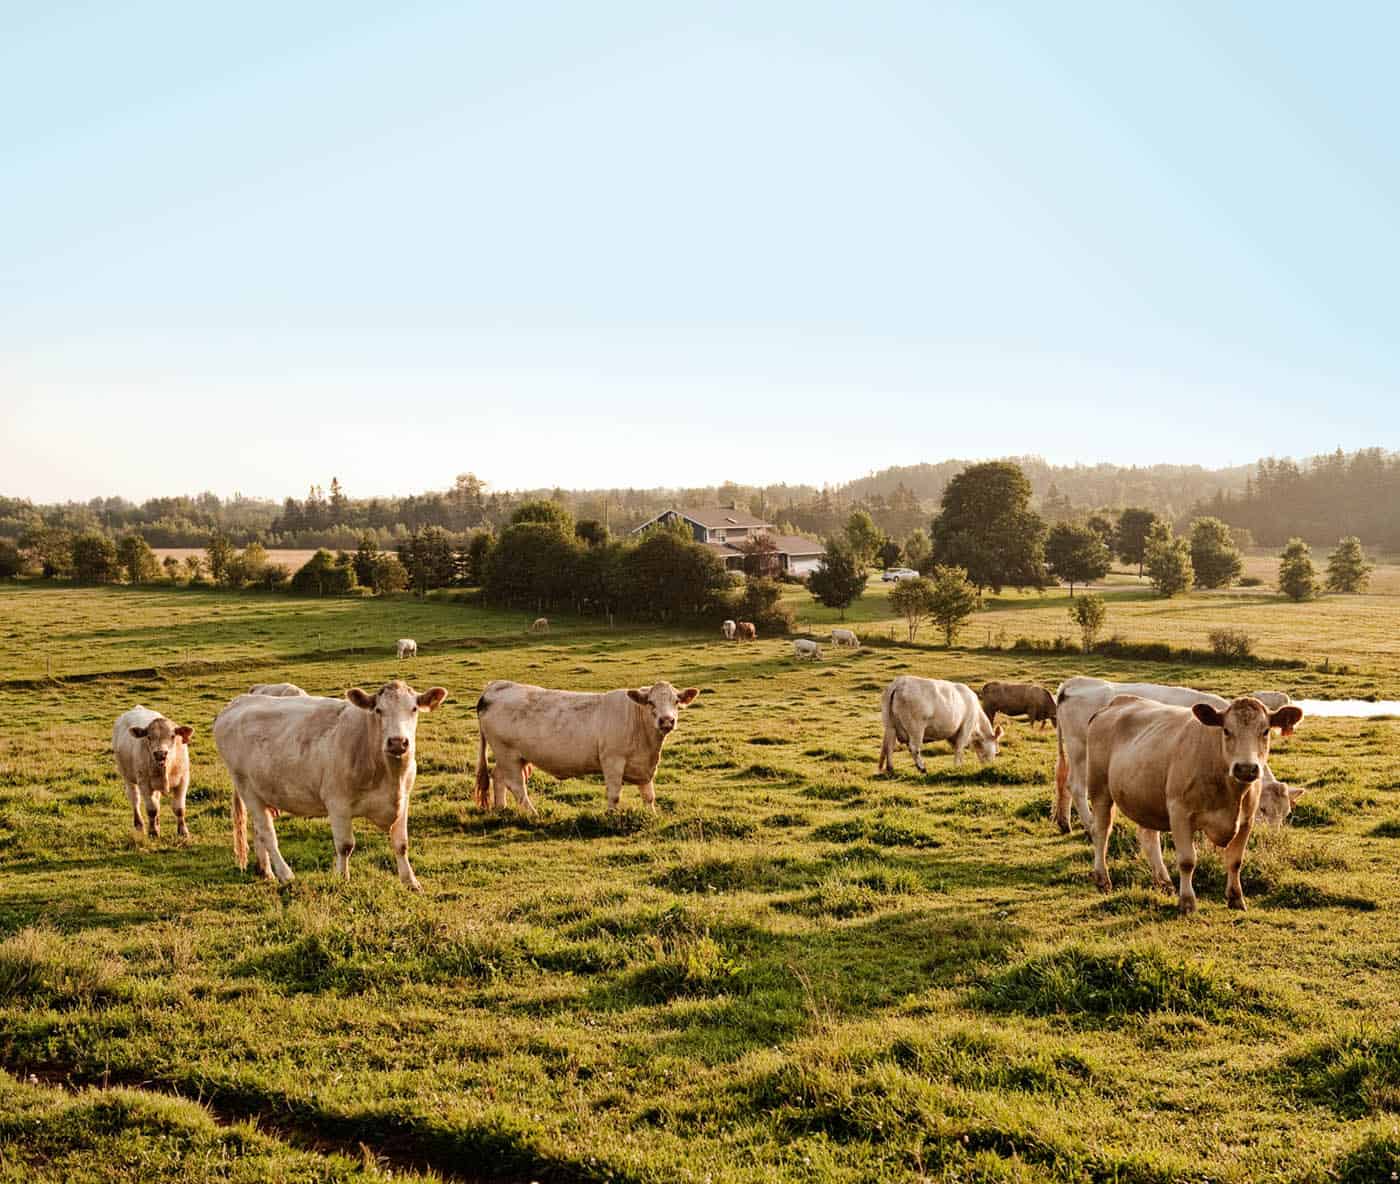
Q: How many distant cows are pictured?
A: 6